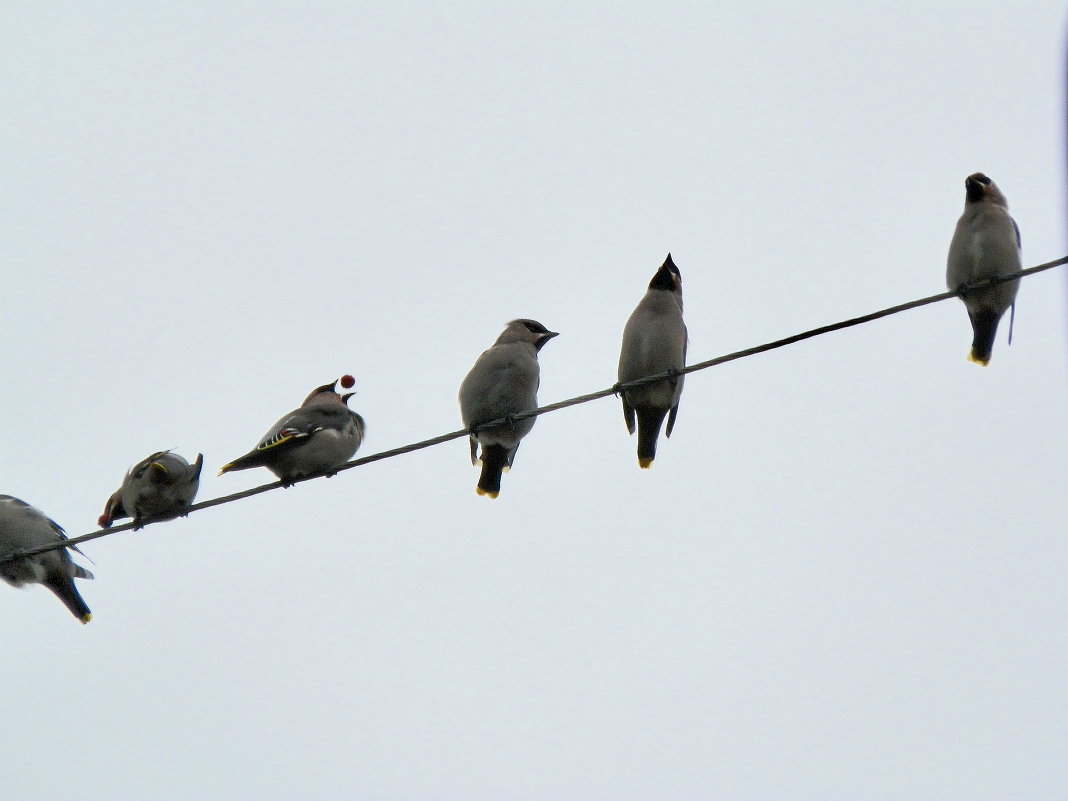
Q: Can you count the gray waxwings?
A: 6